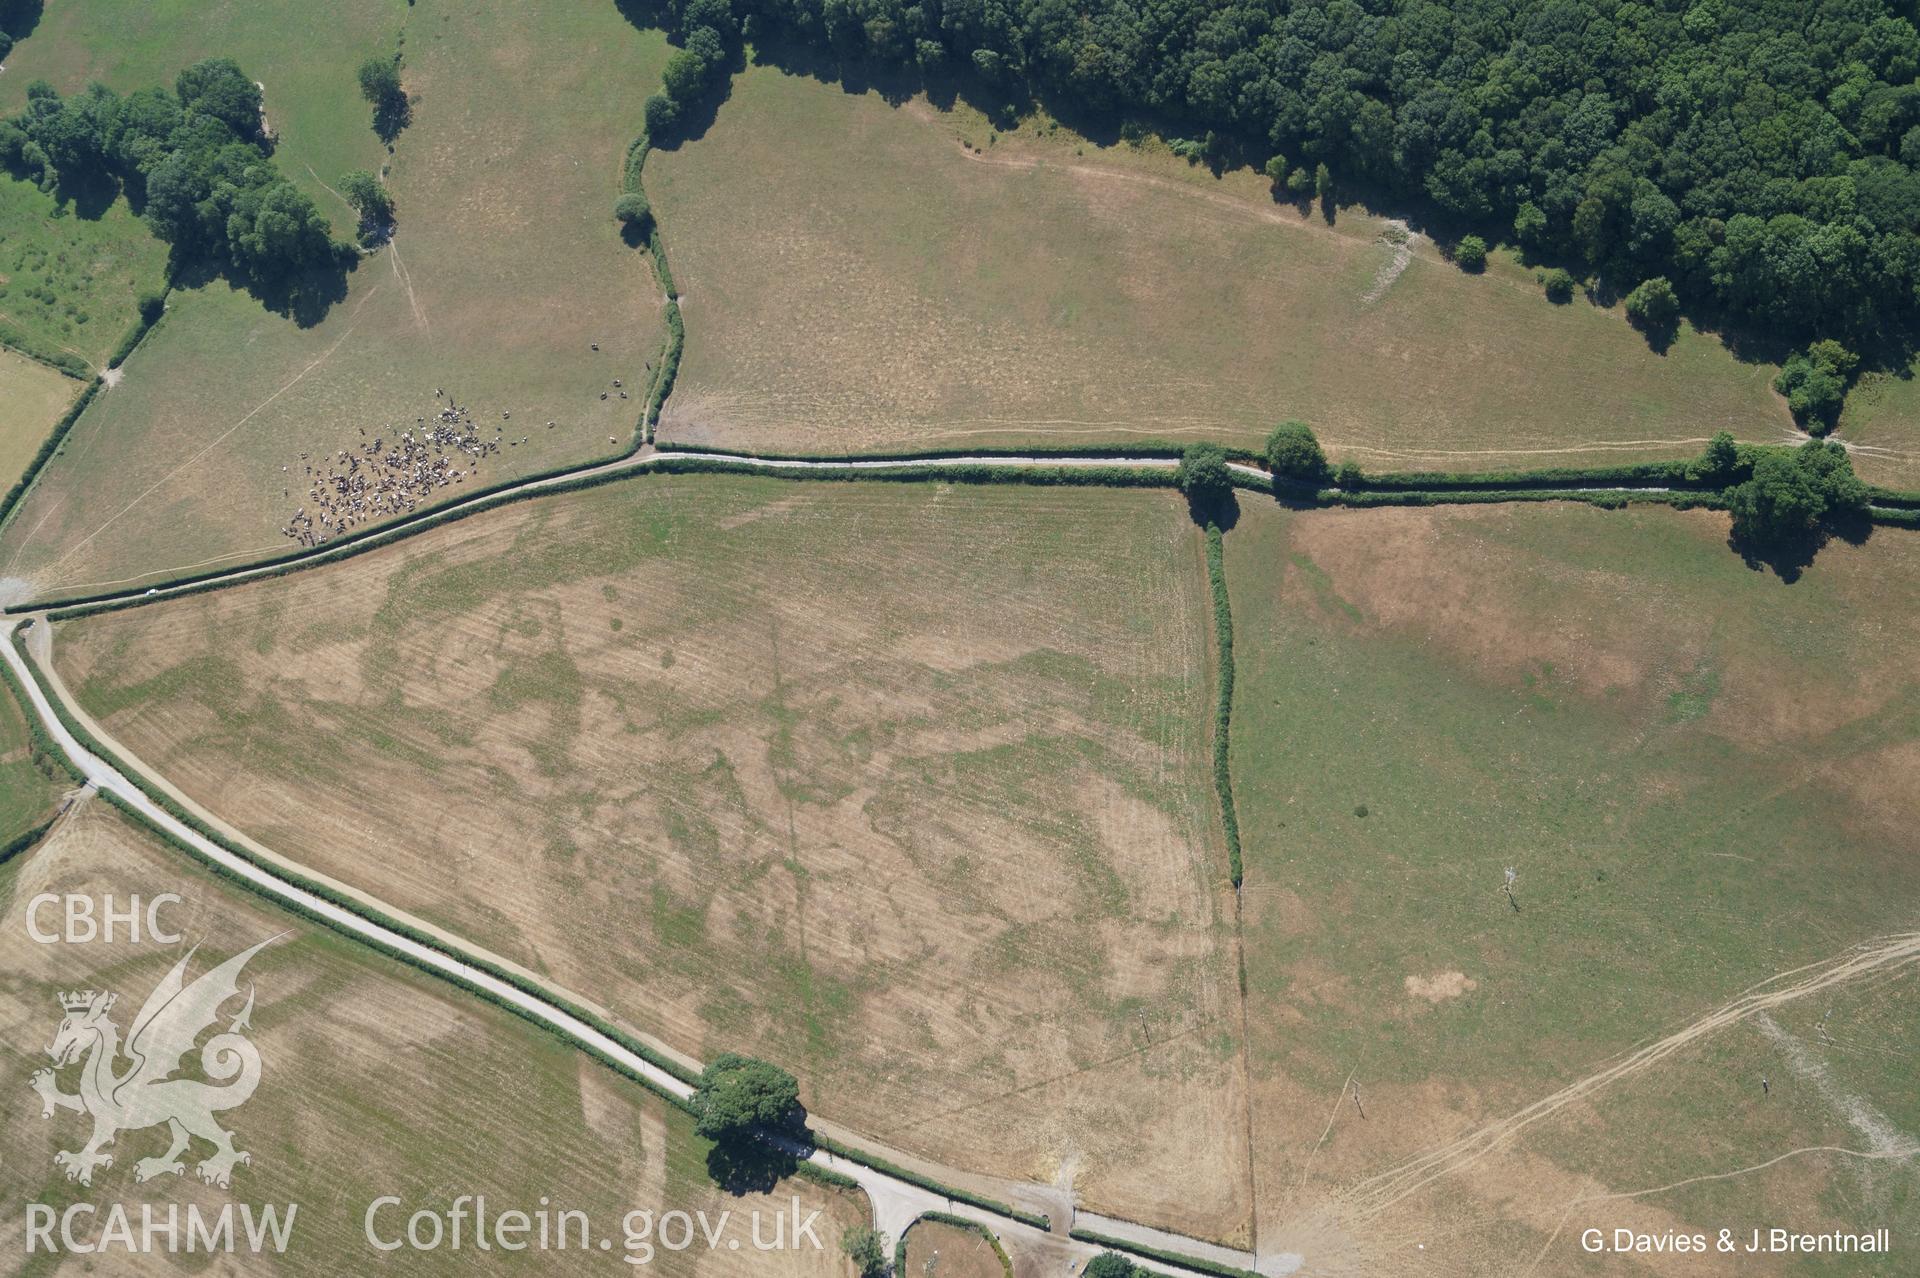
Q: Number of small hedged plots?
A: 1